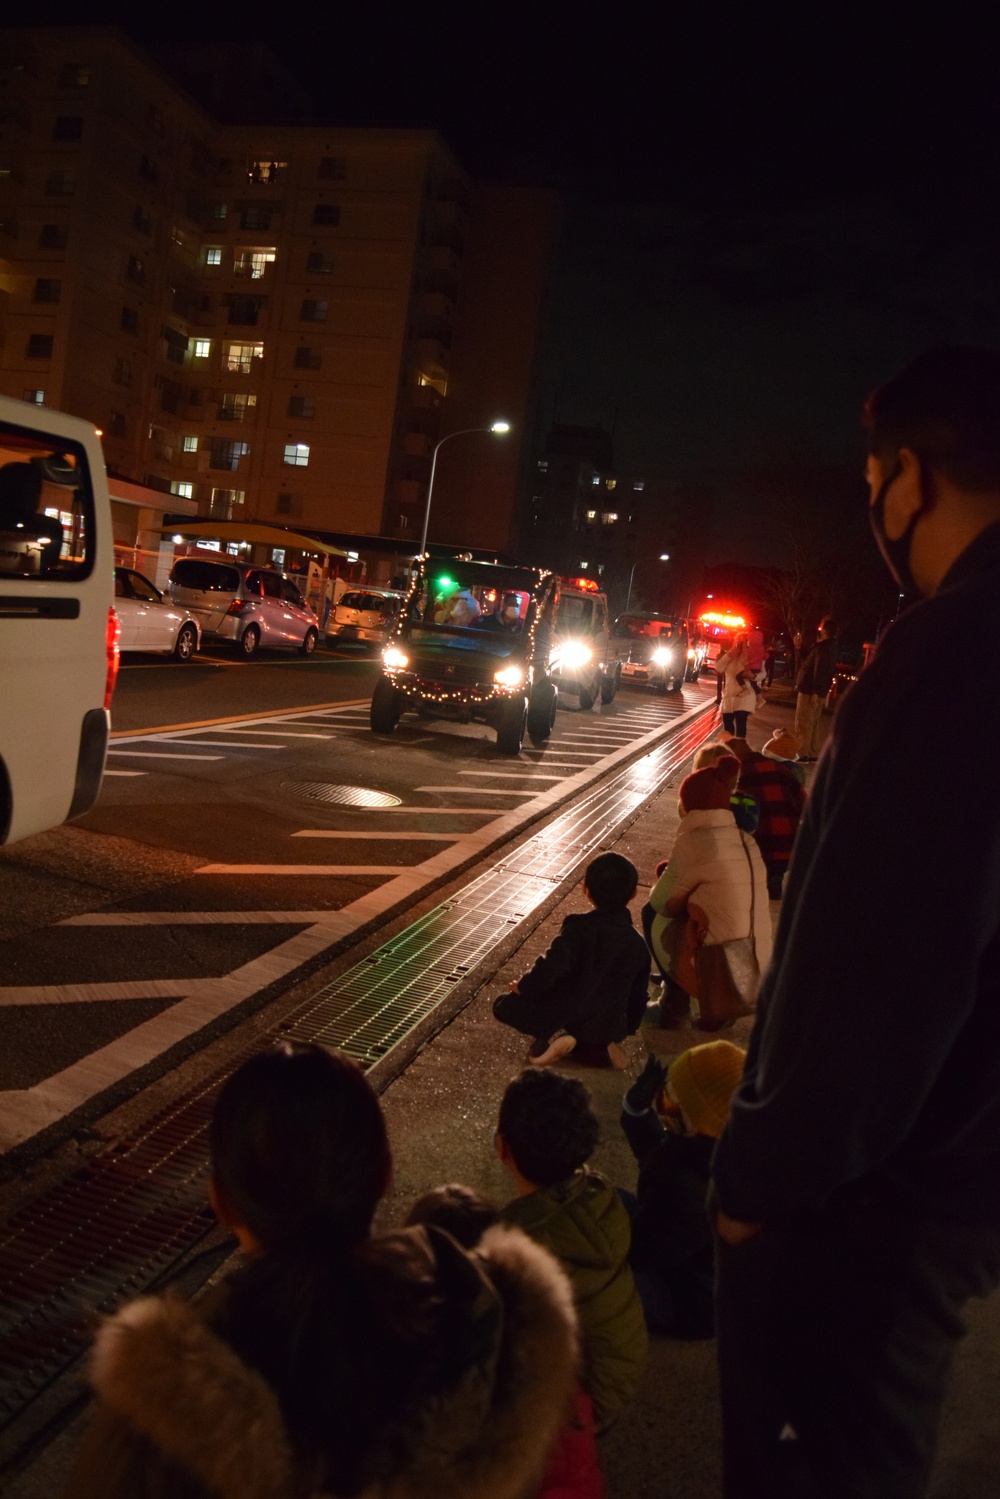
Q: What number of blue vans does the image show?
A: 0